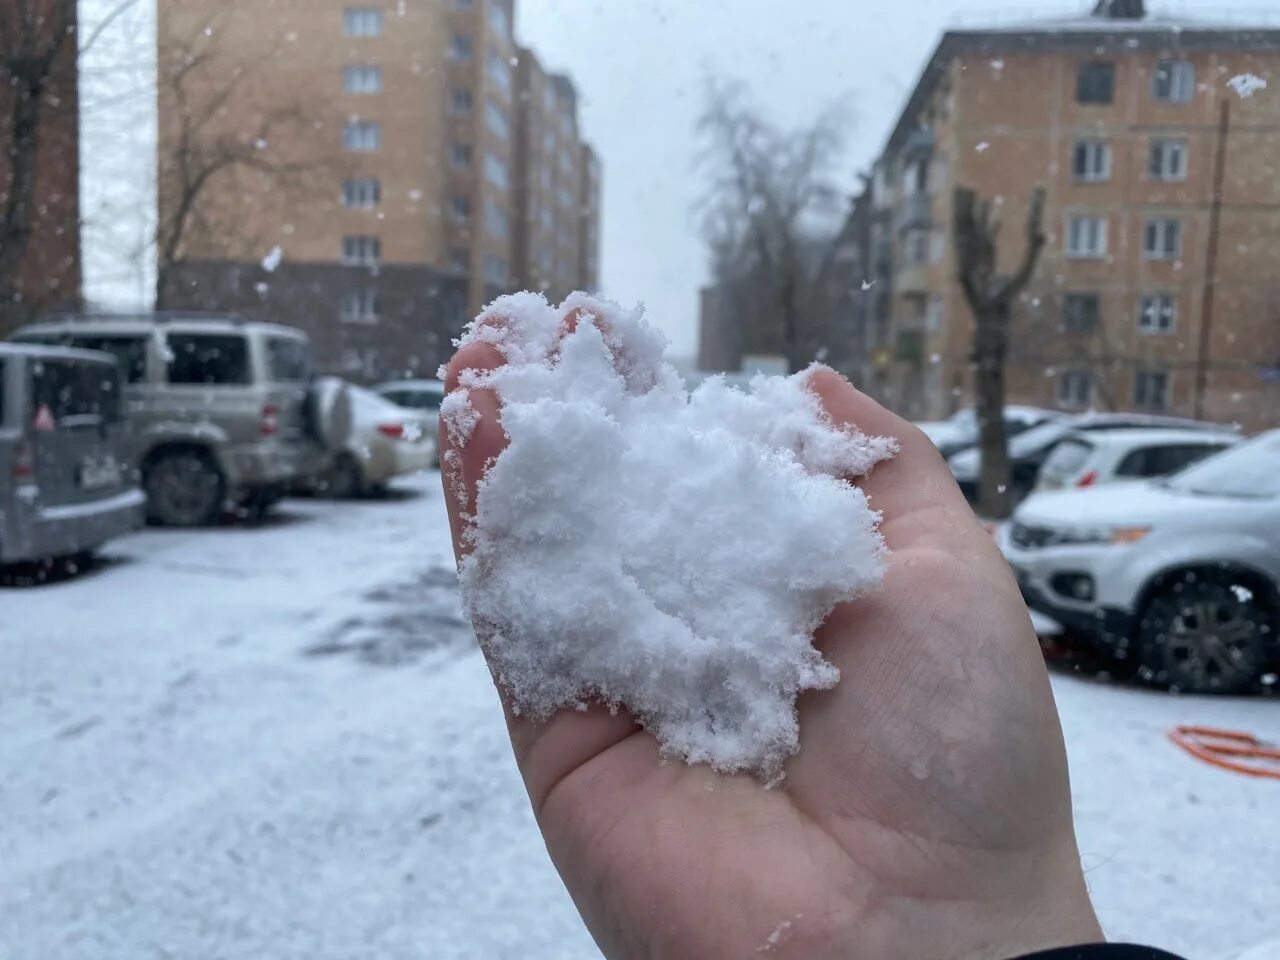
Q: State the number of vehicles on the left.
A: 4